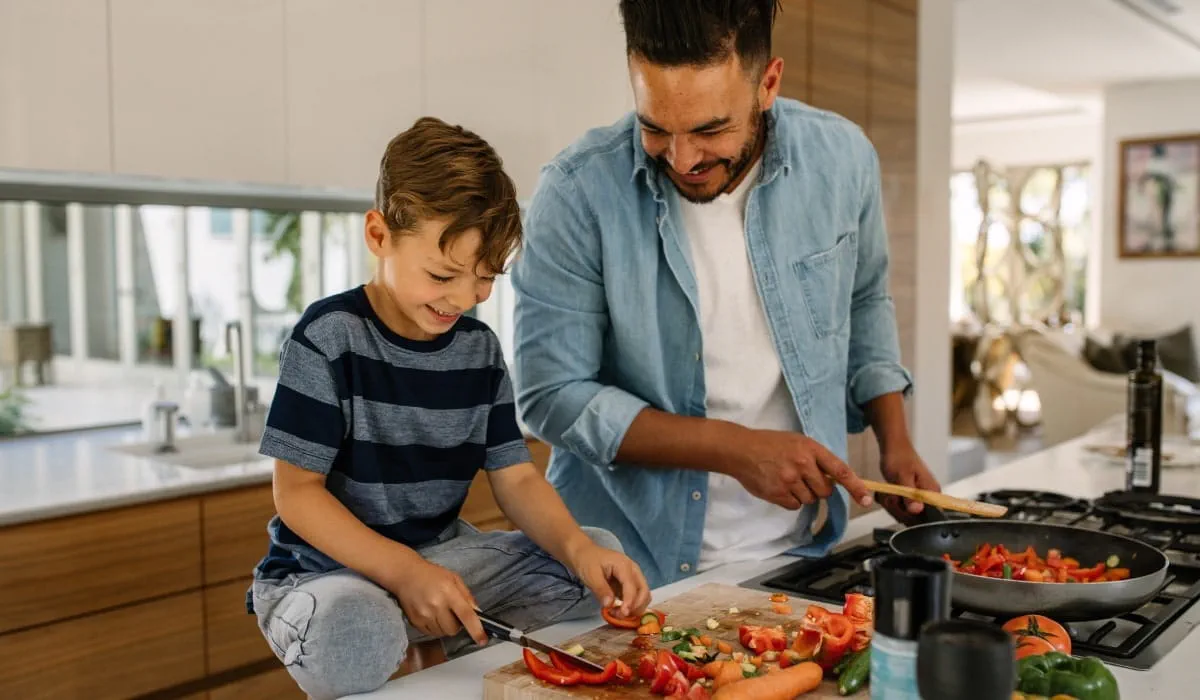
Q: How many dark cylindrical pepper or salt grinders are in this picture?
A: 2